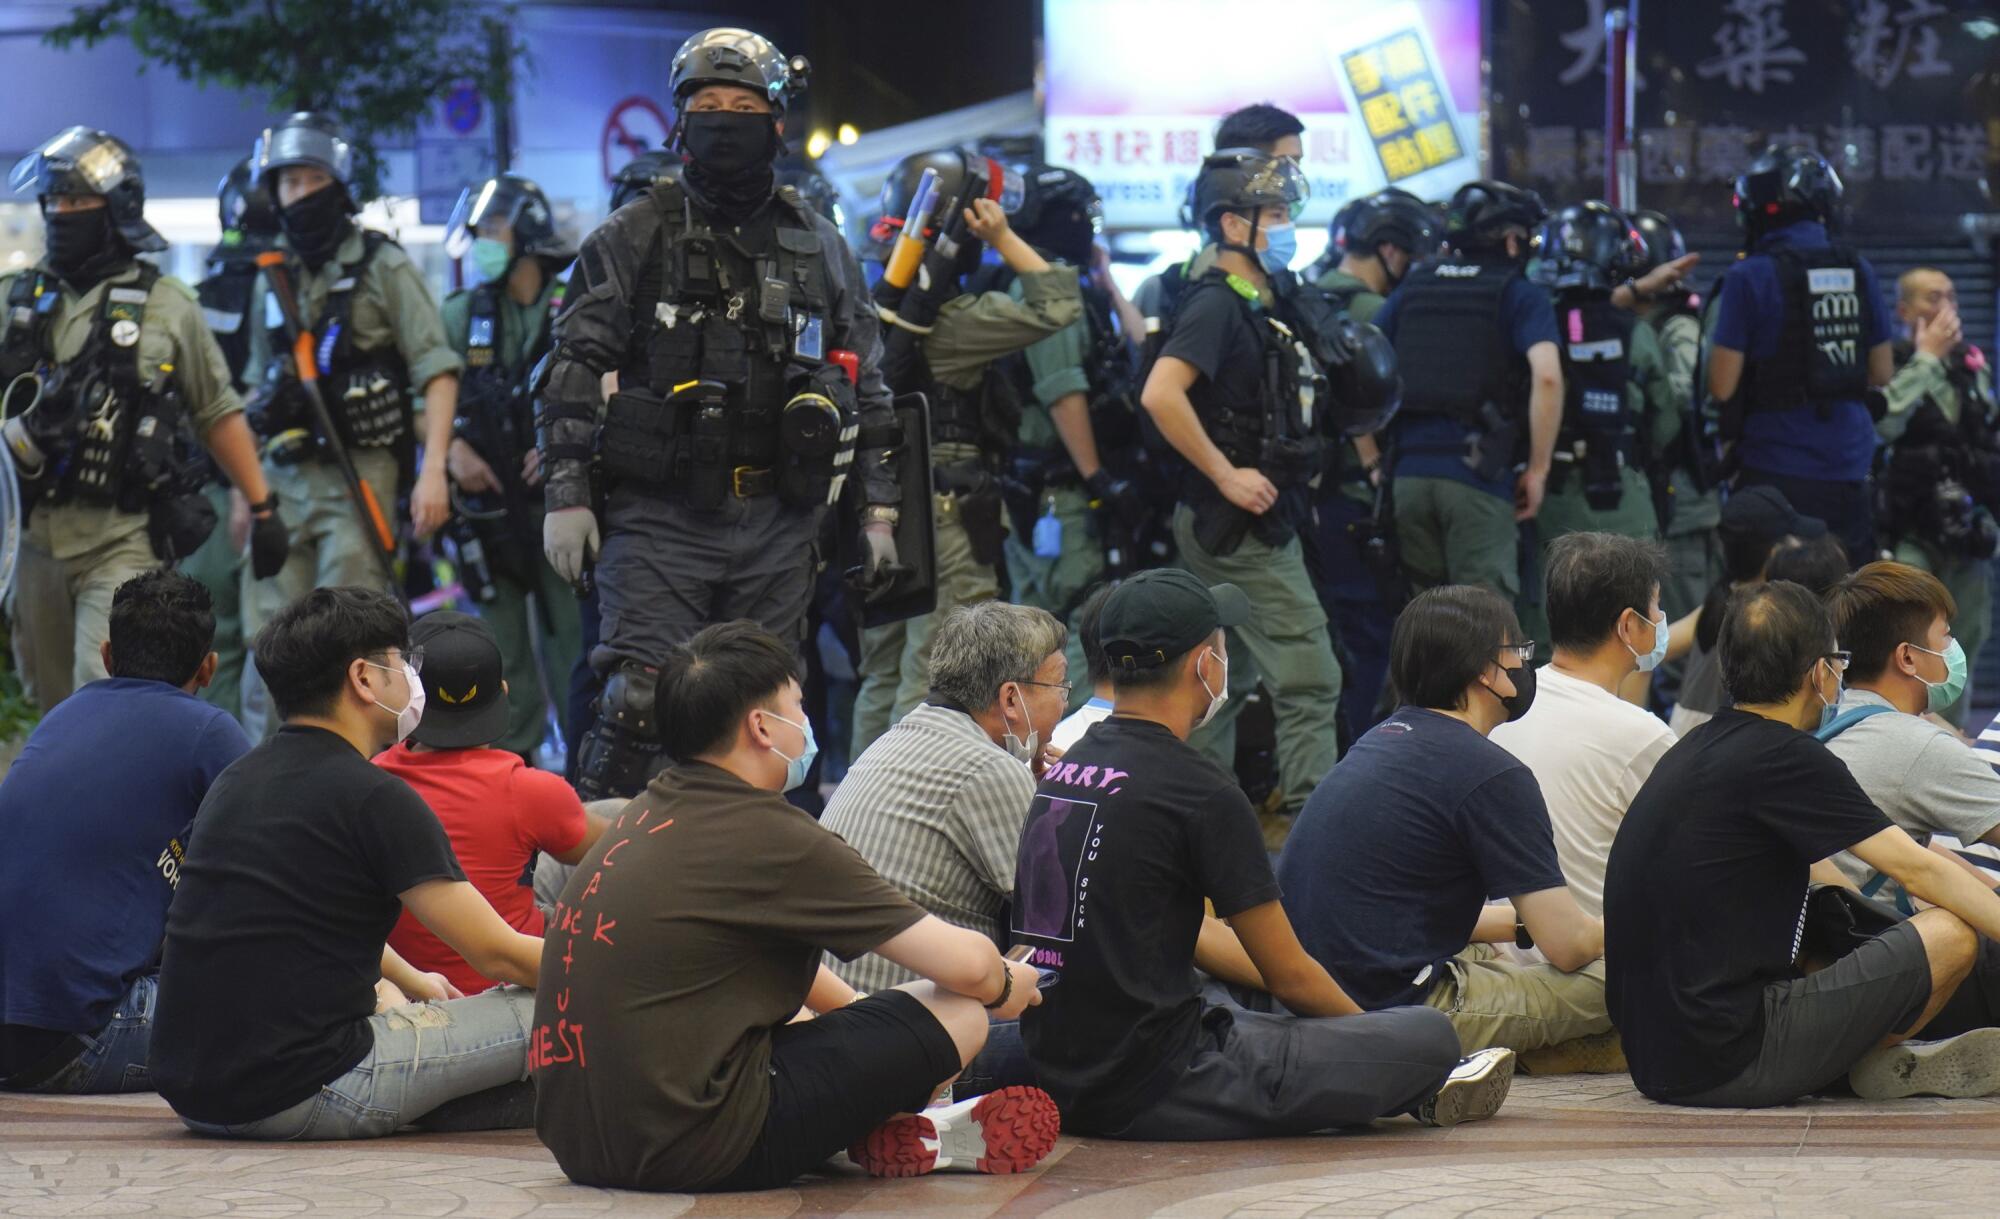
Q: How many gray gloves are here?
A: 2